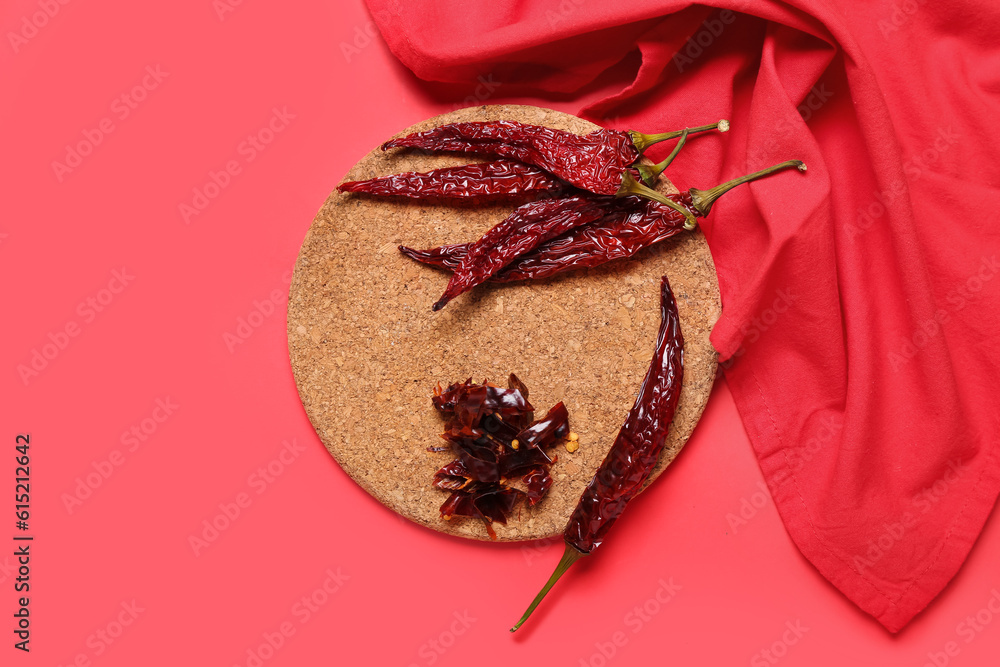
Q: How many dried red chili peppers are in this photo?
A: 5